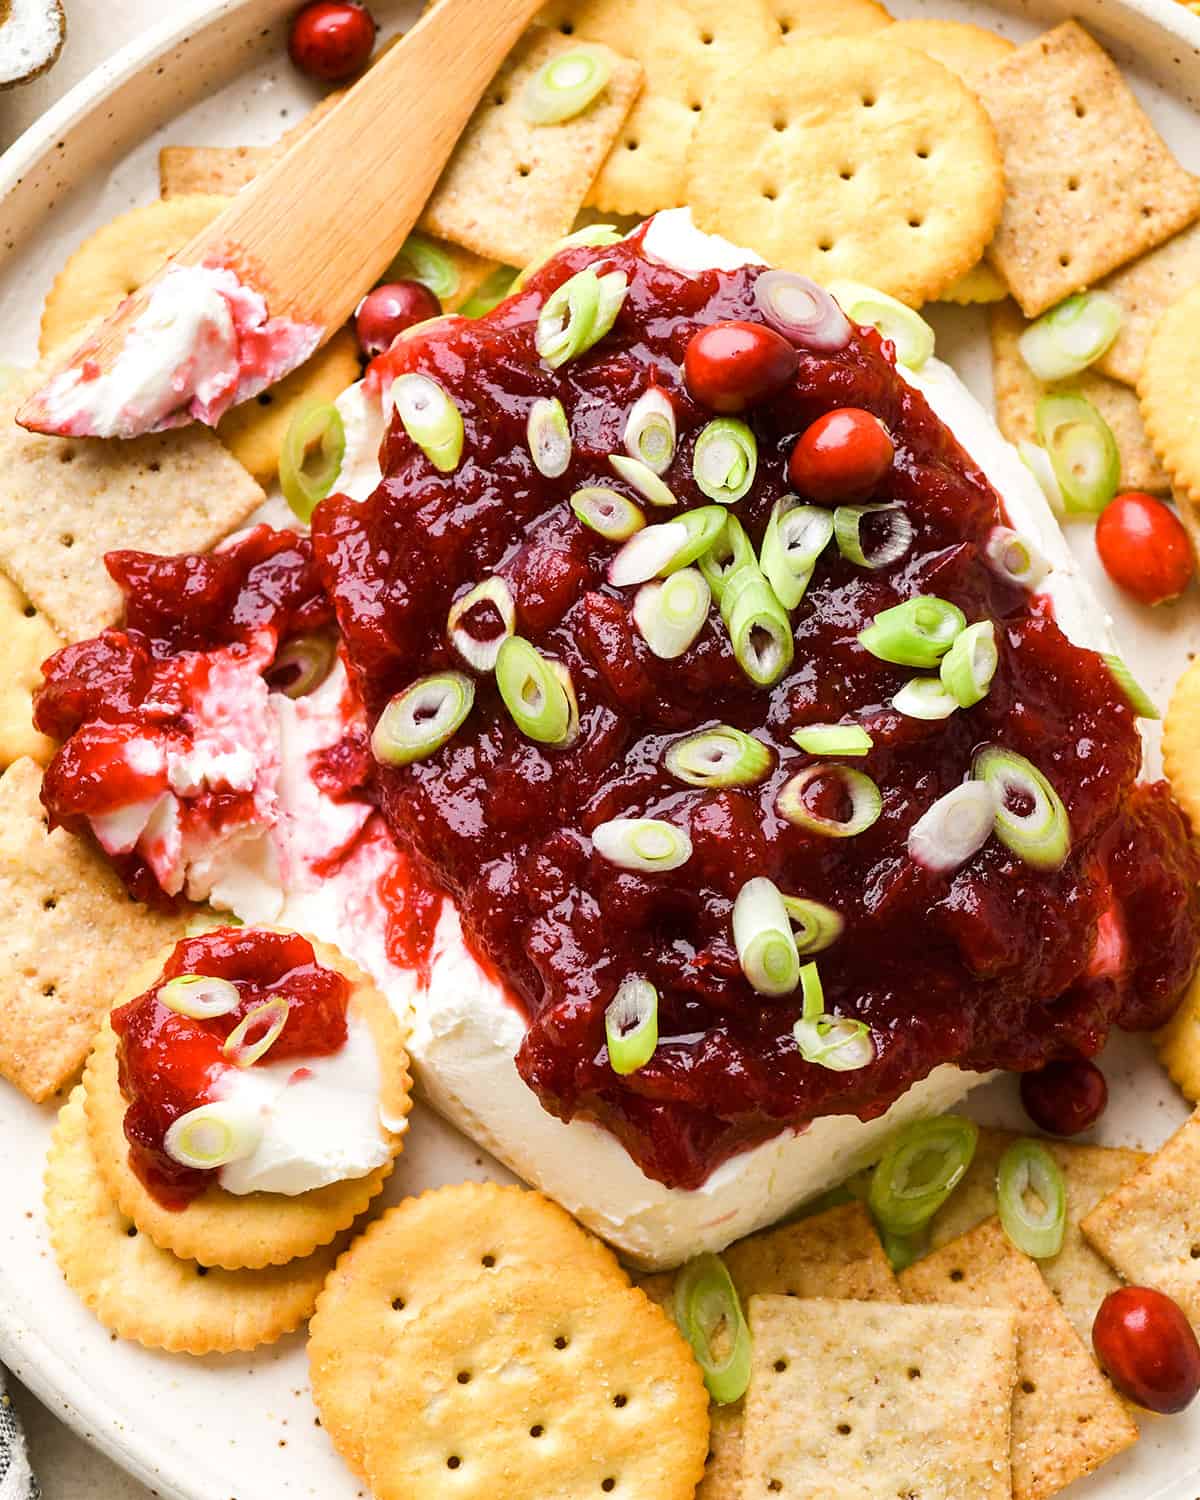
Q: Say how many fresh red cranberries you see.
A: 7